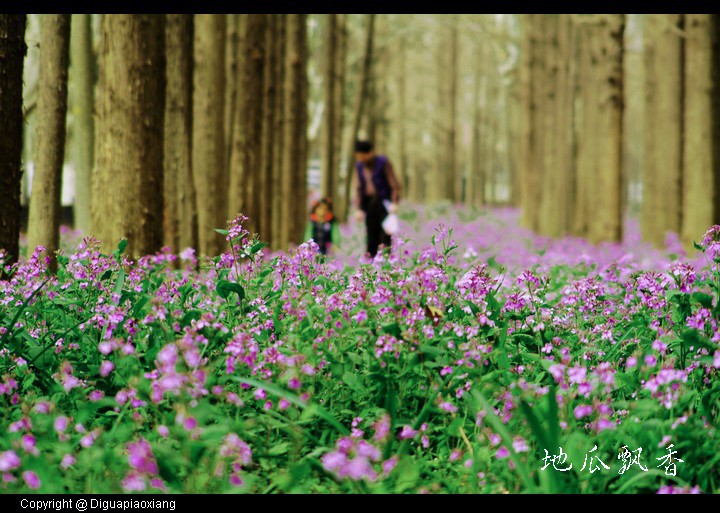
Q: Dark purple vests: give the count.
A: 1